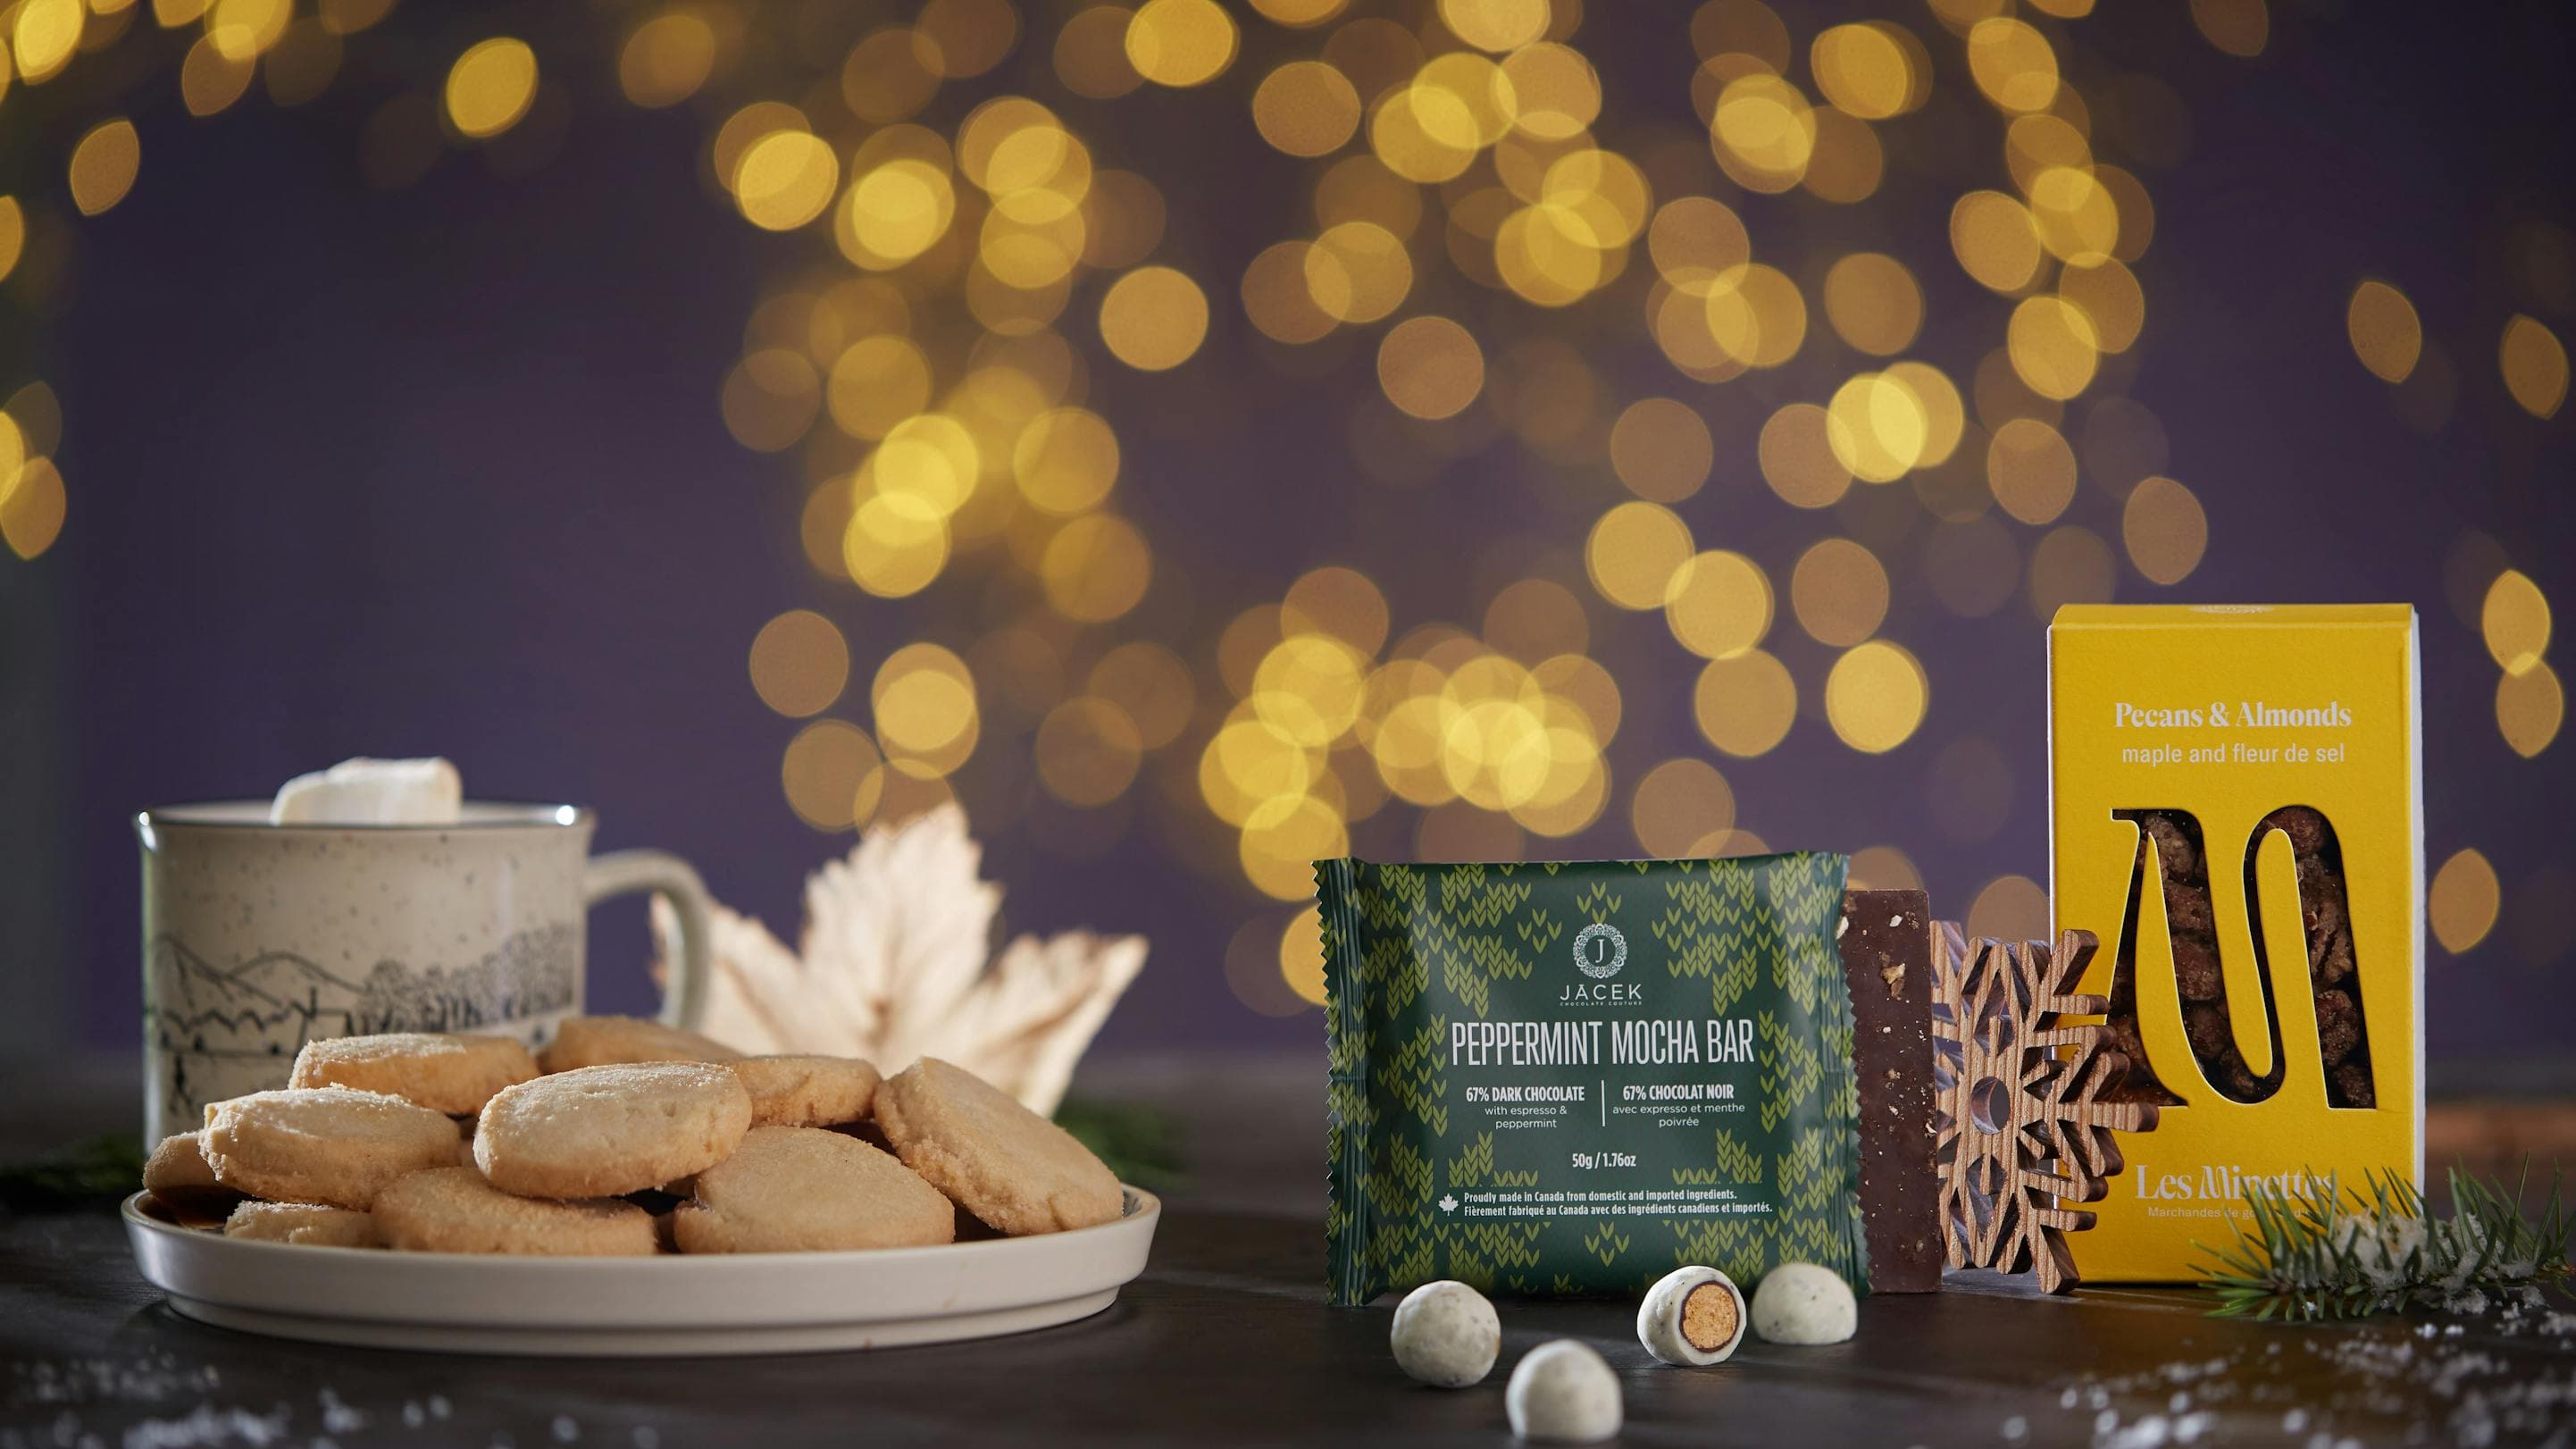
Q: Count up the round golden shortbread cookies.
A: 10